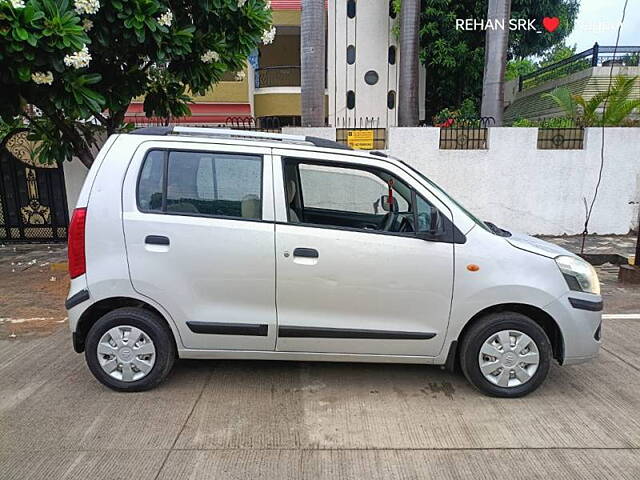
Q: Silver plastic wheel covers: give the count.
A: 2